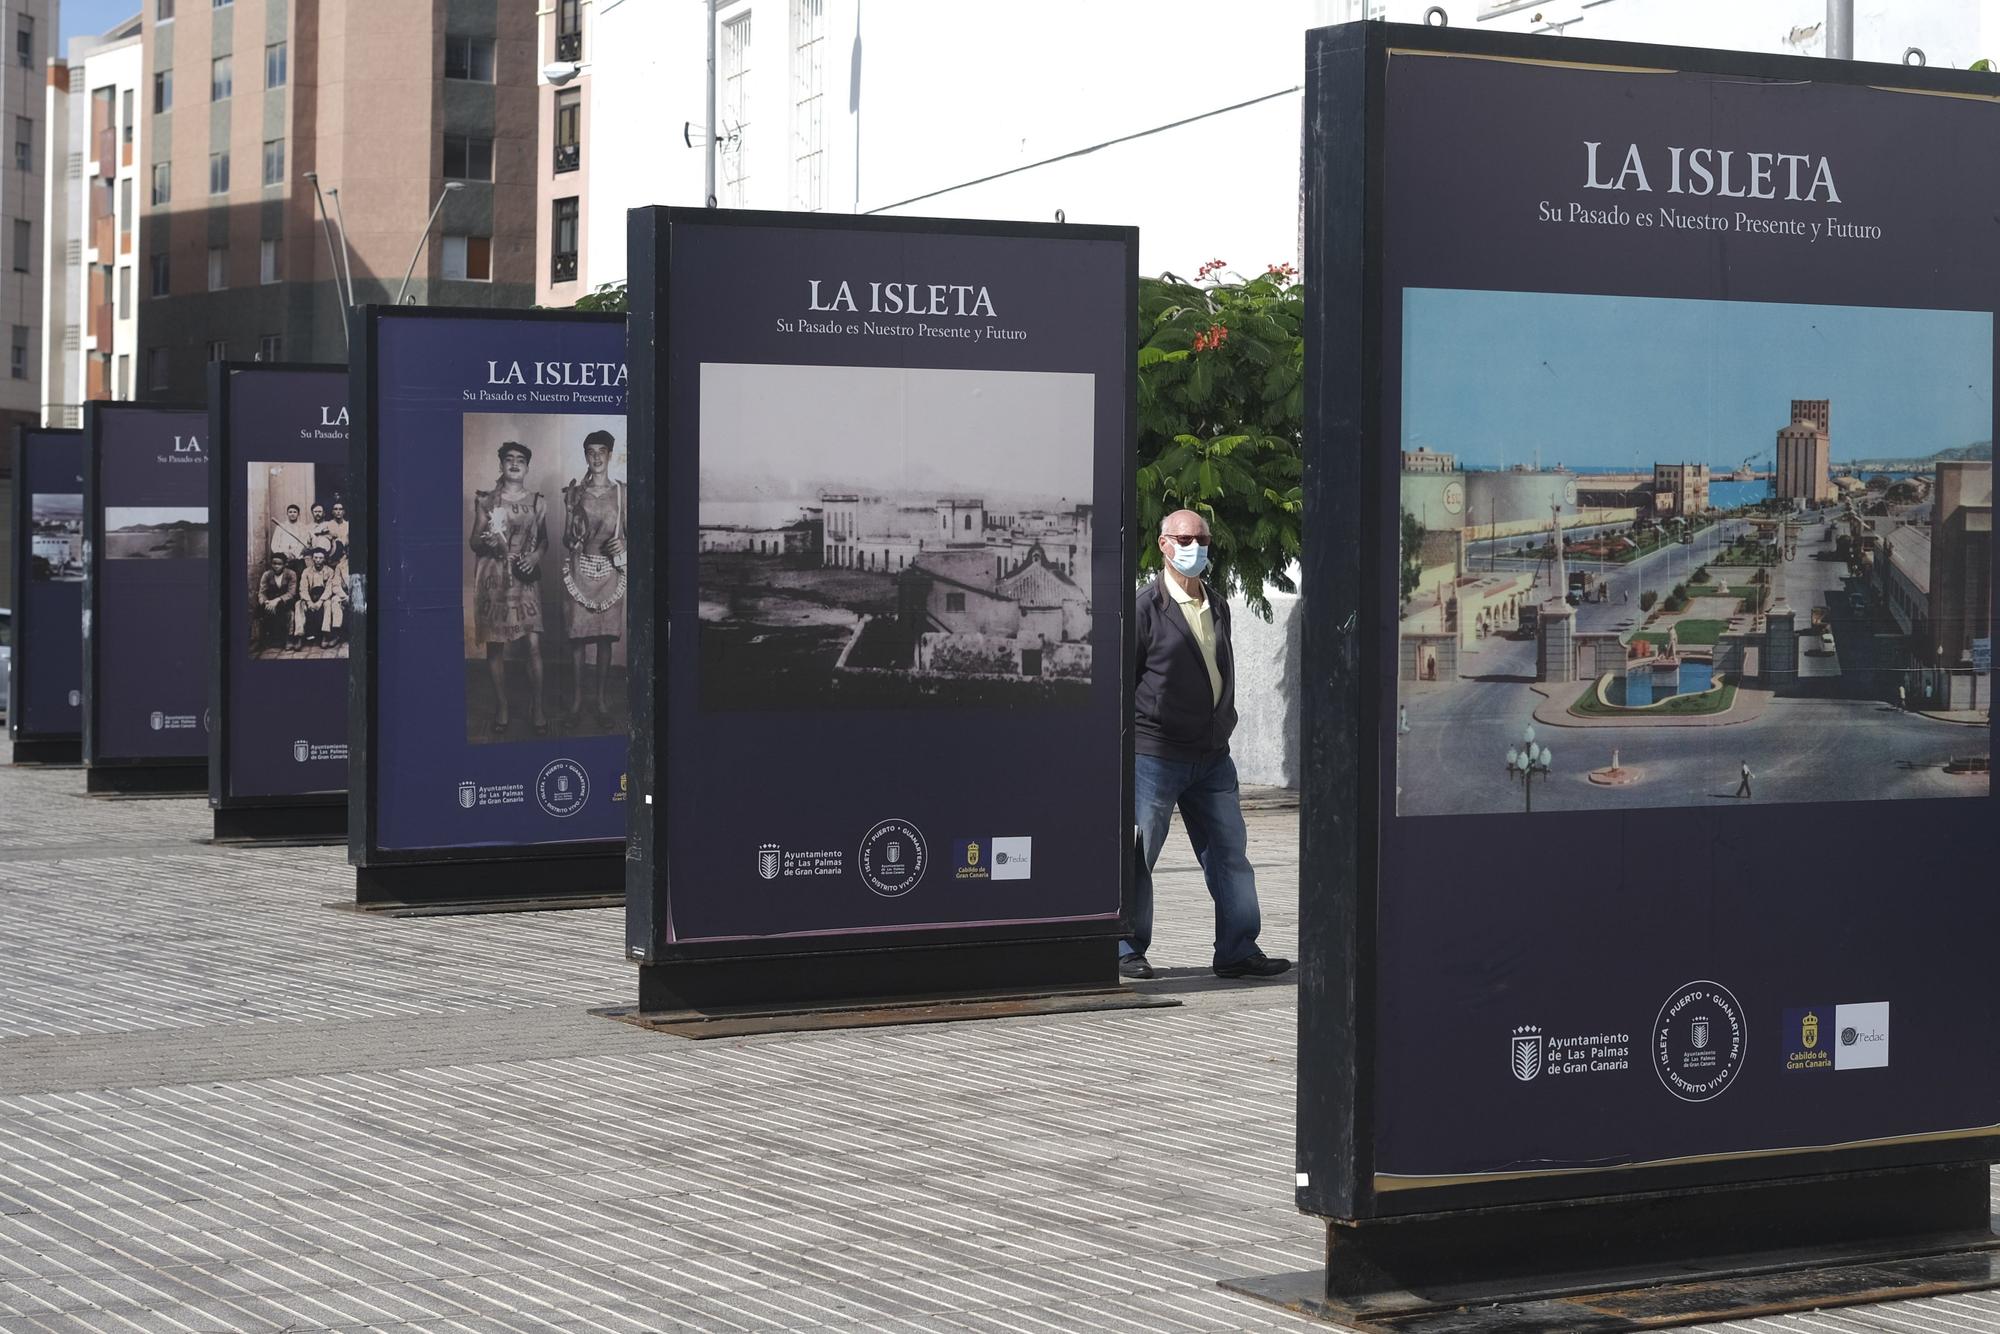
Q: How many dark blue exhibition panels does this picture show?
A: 6